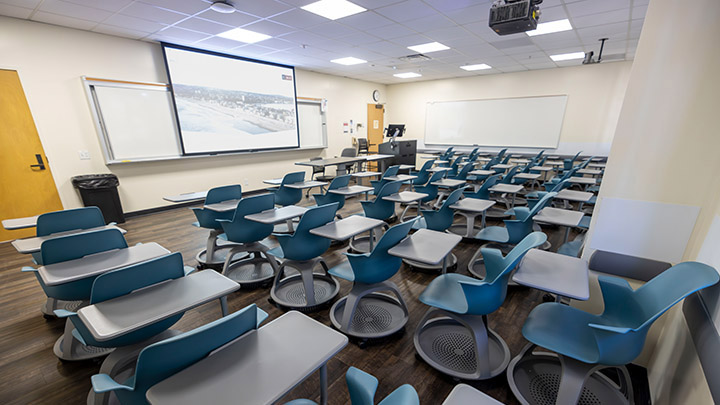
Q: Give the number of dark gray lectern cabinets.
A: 1